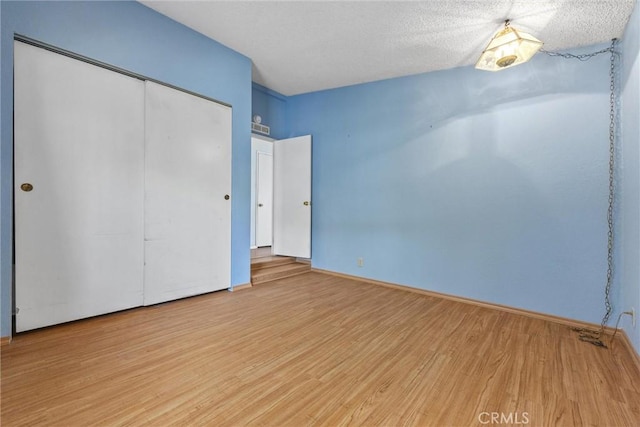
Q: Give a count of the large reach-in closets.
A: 1